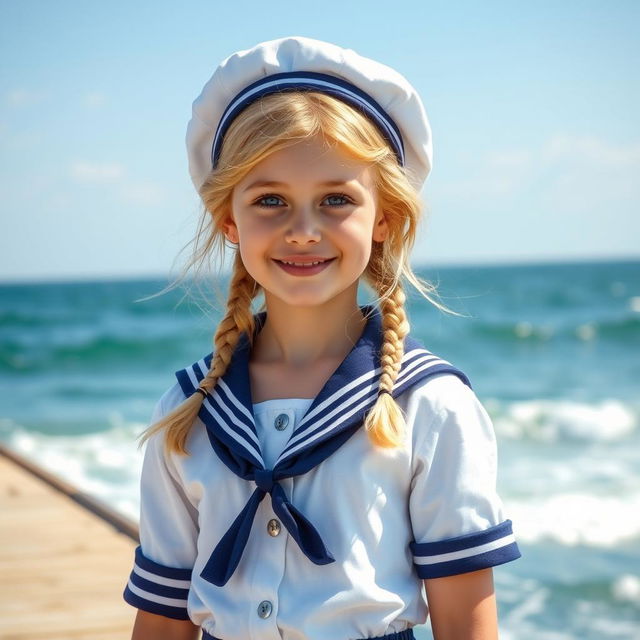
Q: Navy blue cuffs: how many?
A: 2